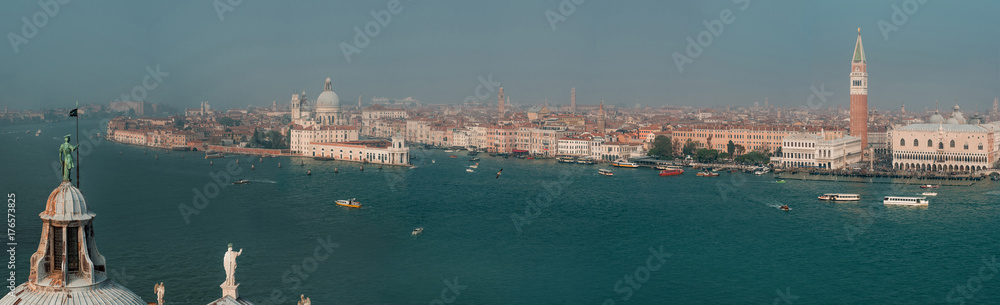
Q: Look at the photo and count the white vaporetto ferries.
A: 2